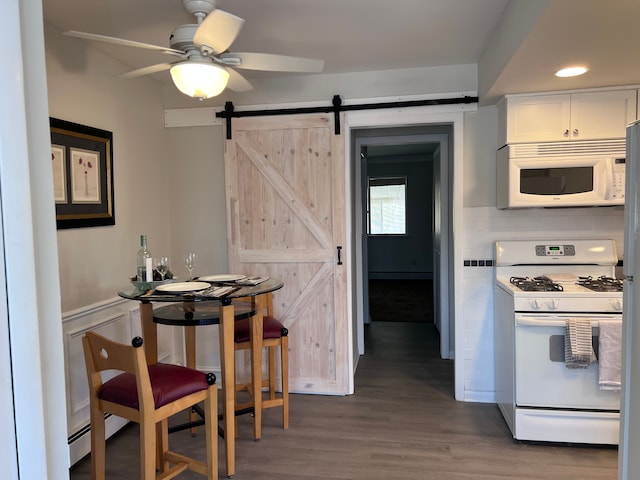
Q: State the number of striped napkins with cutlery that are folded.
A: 2